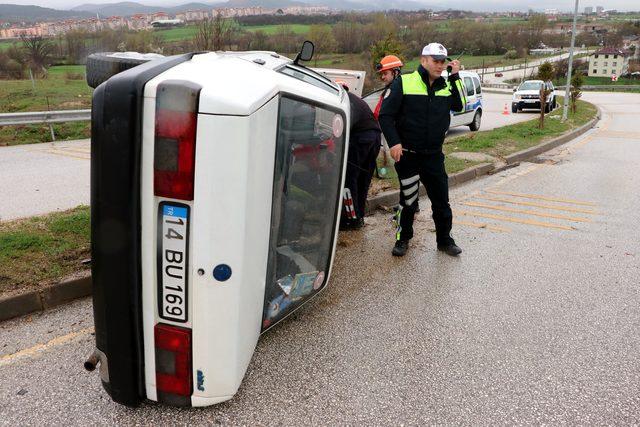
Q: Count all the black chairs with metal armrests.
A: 0